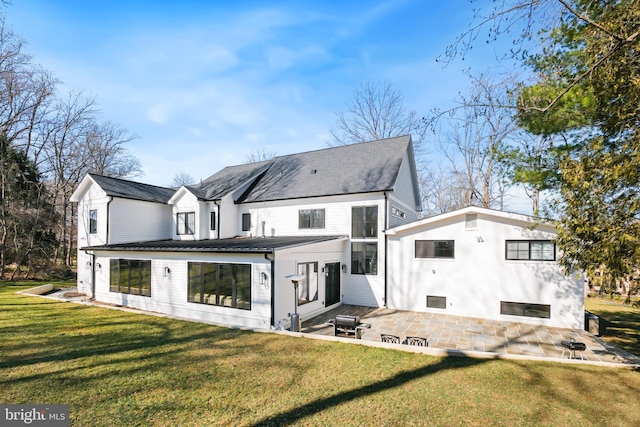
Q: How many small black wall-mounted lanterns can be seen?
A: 6